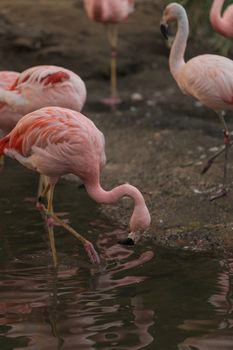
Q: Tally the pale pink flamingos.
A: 1